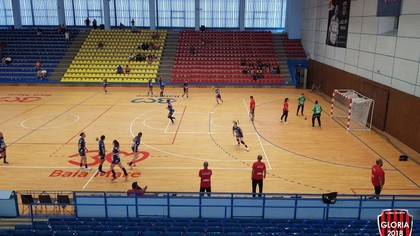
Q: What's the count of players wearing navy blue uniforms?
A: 12